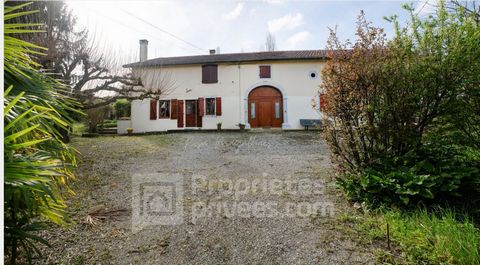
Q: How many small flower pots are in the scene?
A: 3